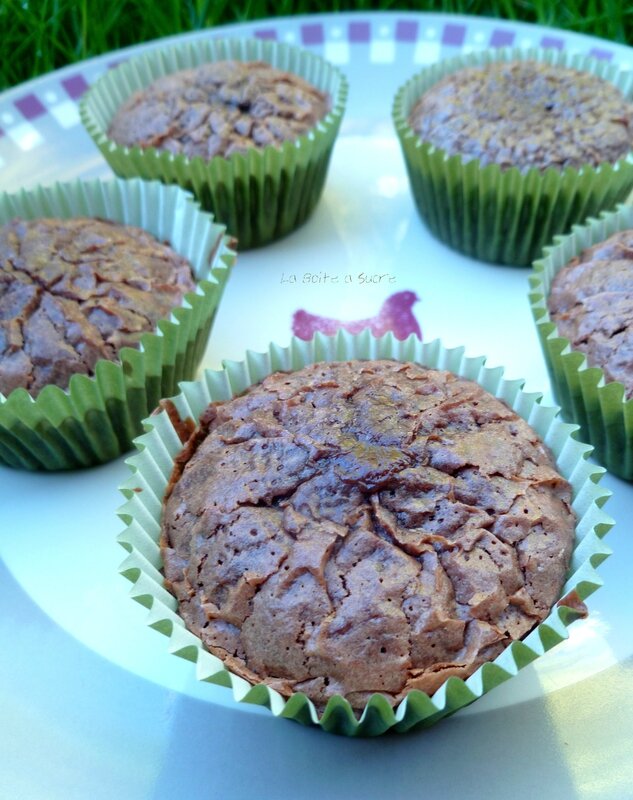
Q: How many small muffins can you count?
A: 5